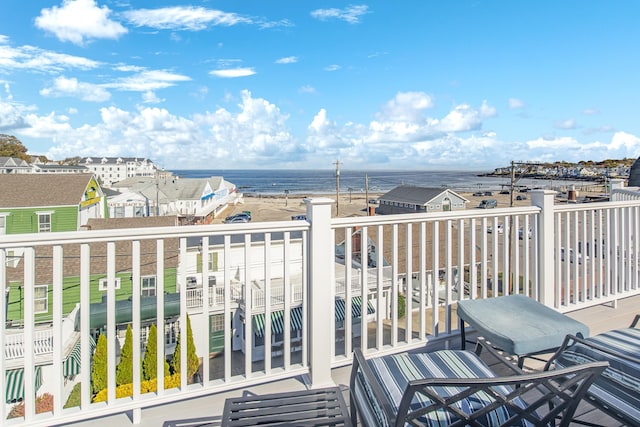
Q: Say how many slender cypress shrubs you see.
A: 4